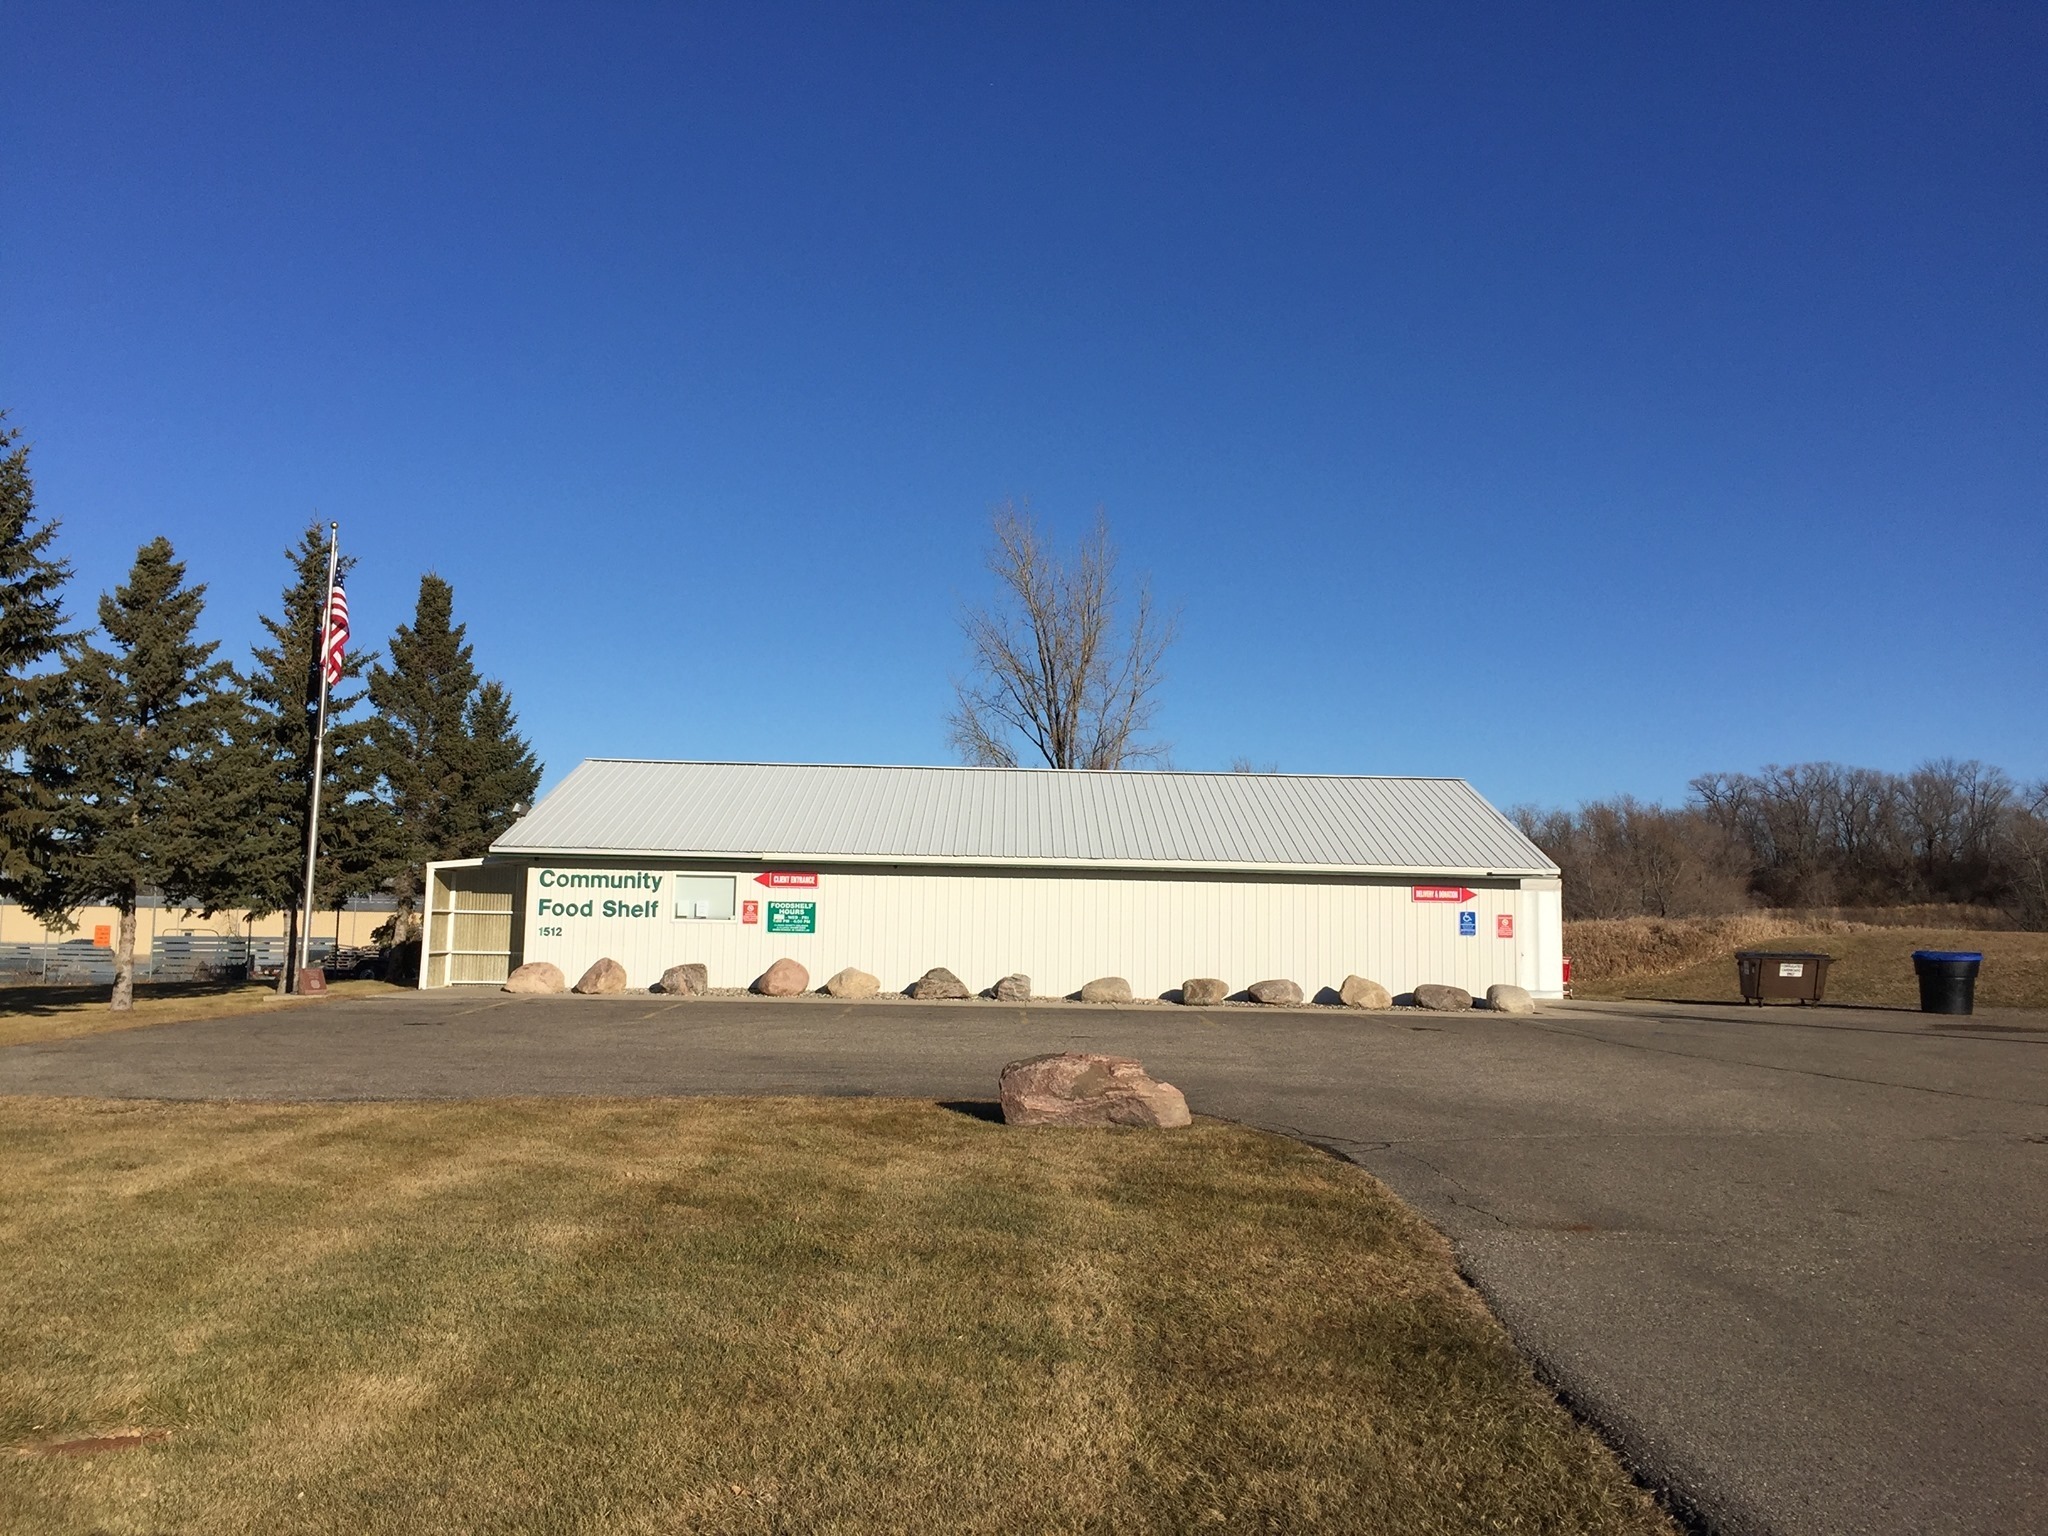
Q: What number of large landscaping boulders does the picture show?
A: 14